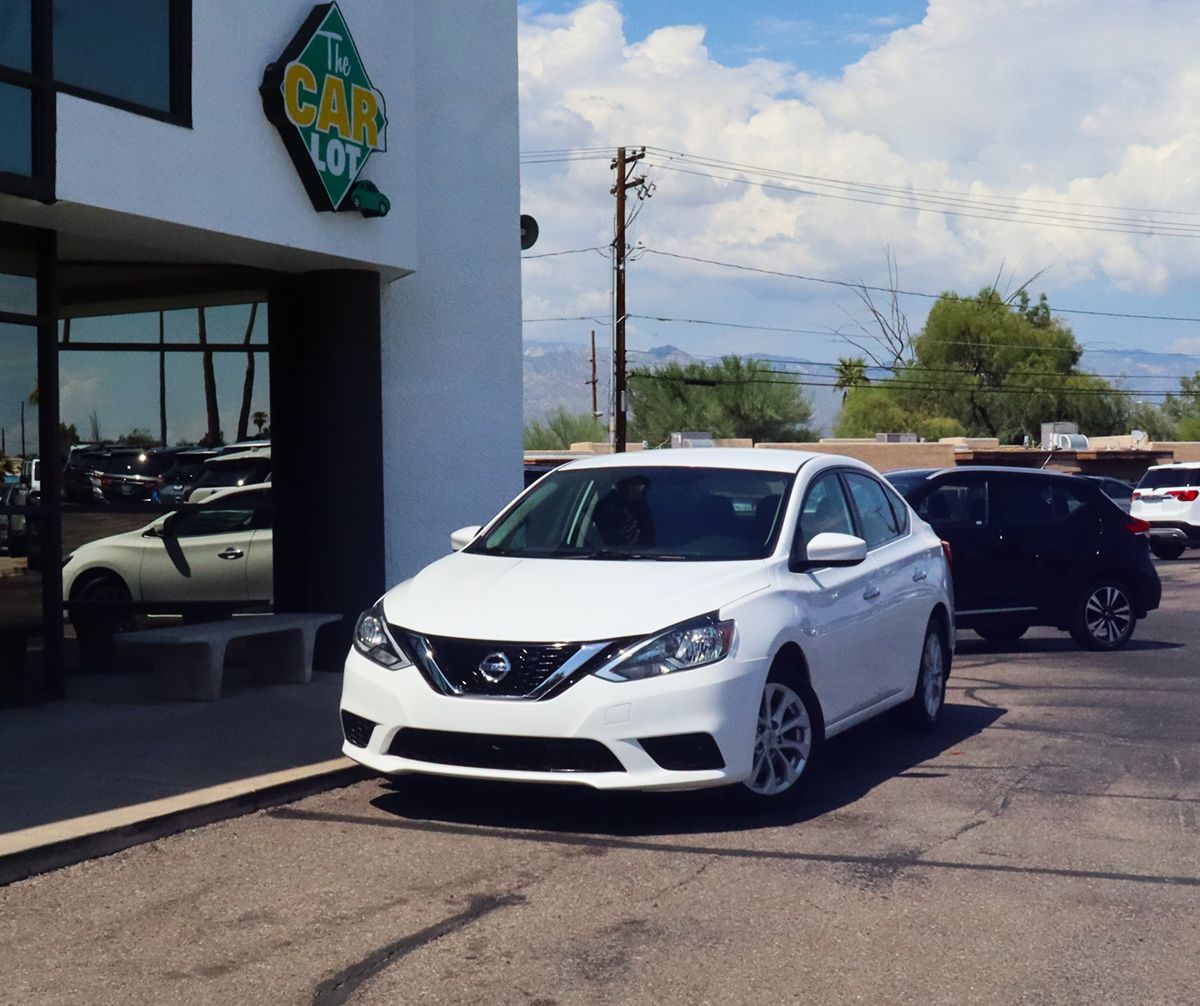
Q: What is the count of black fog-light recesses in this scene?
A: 2